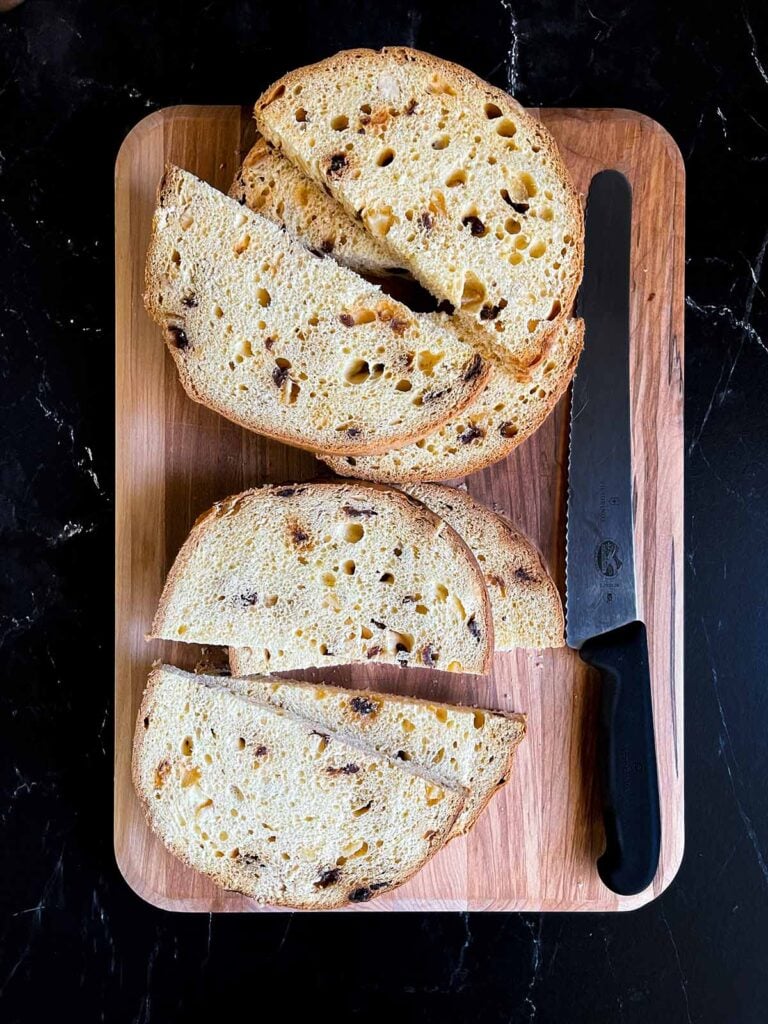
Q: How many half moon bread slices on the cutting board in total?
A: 8